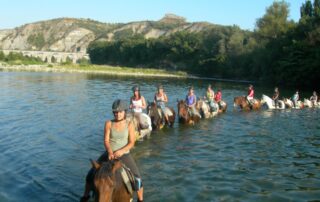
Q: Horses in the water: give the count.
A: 10